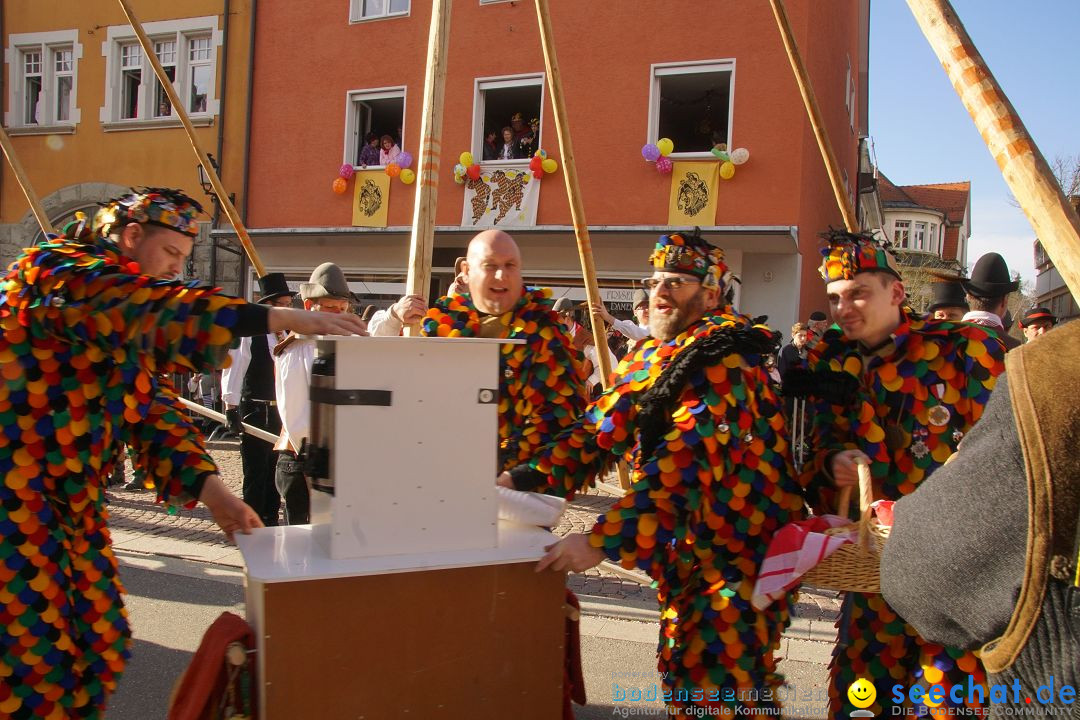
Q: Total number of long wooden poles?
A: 6